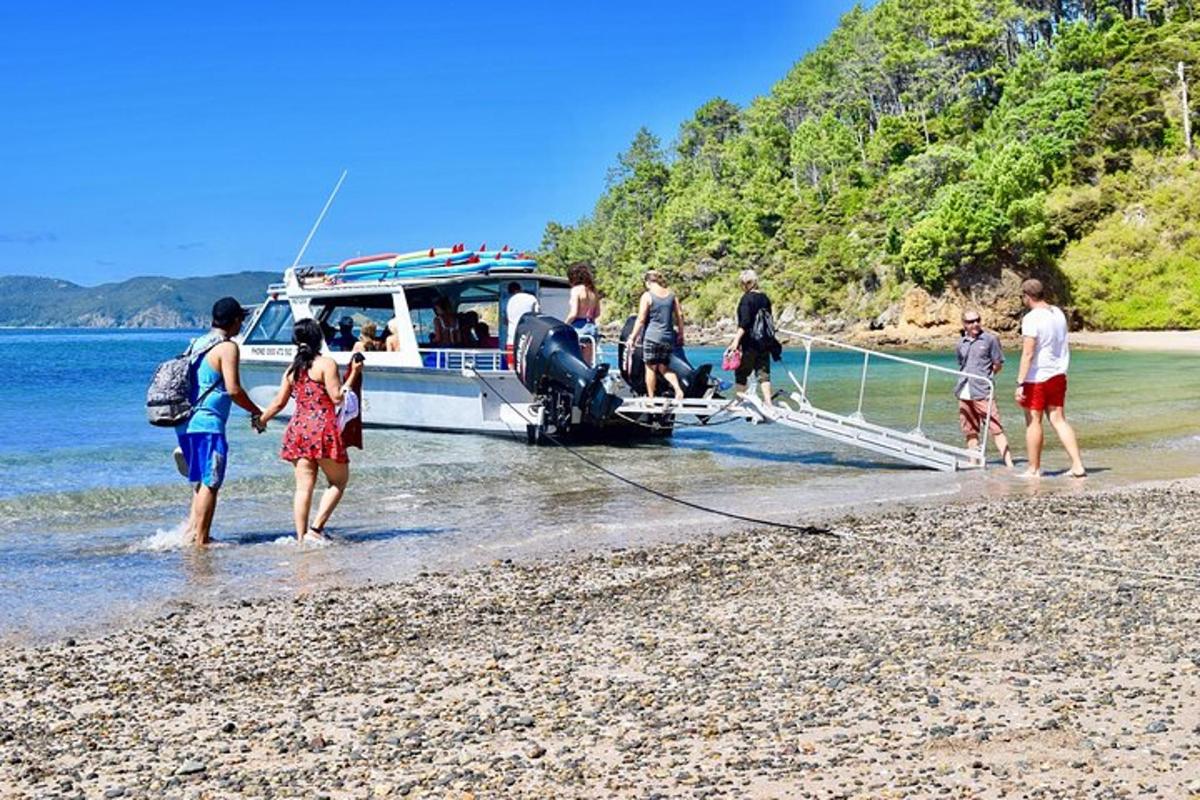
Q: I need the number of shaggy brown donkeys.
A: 0